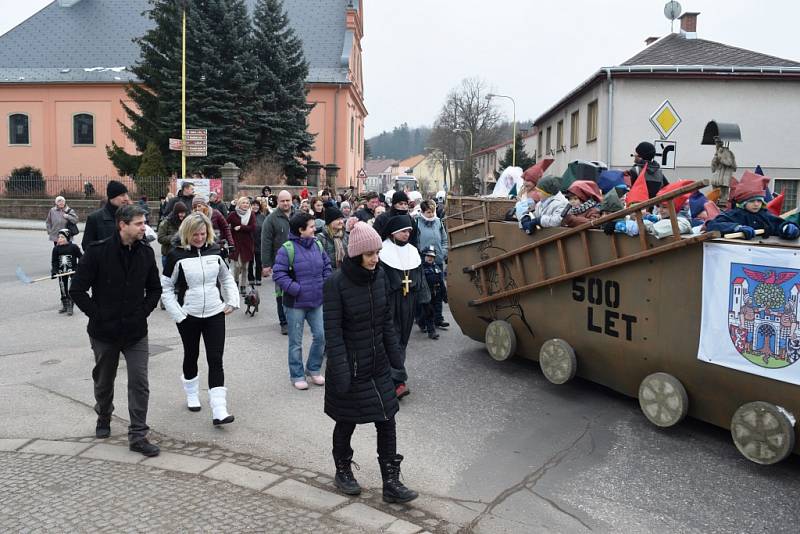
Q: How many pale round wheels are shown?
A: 4